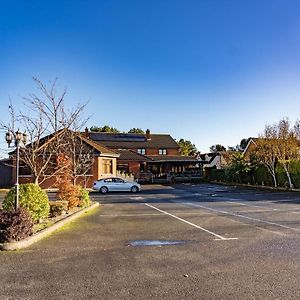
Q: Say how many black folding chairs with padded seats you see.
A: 0